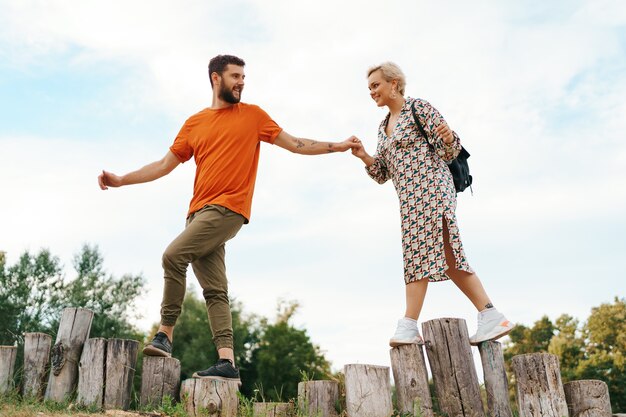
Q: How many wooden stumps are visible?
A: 15